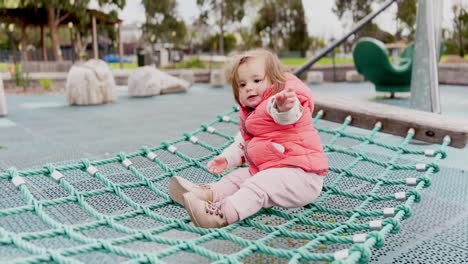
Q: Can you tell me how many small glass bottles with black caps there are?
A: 0